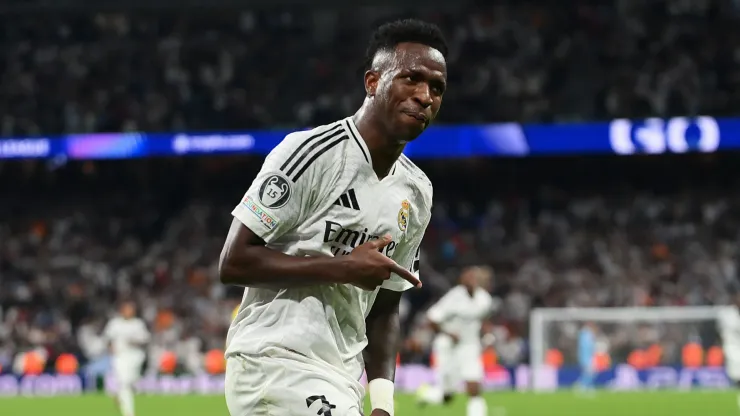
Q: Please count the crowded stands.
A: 2